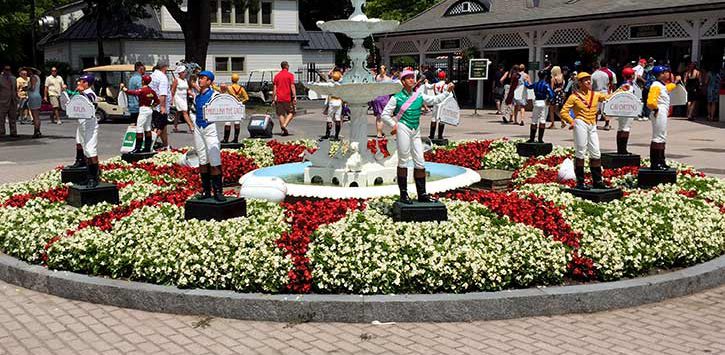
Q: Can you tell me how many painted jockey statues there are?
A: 12